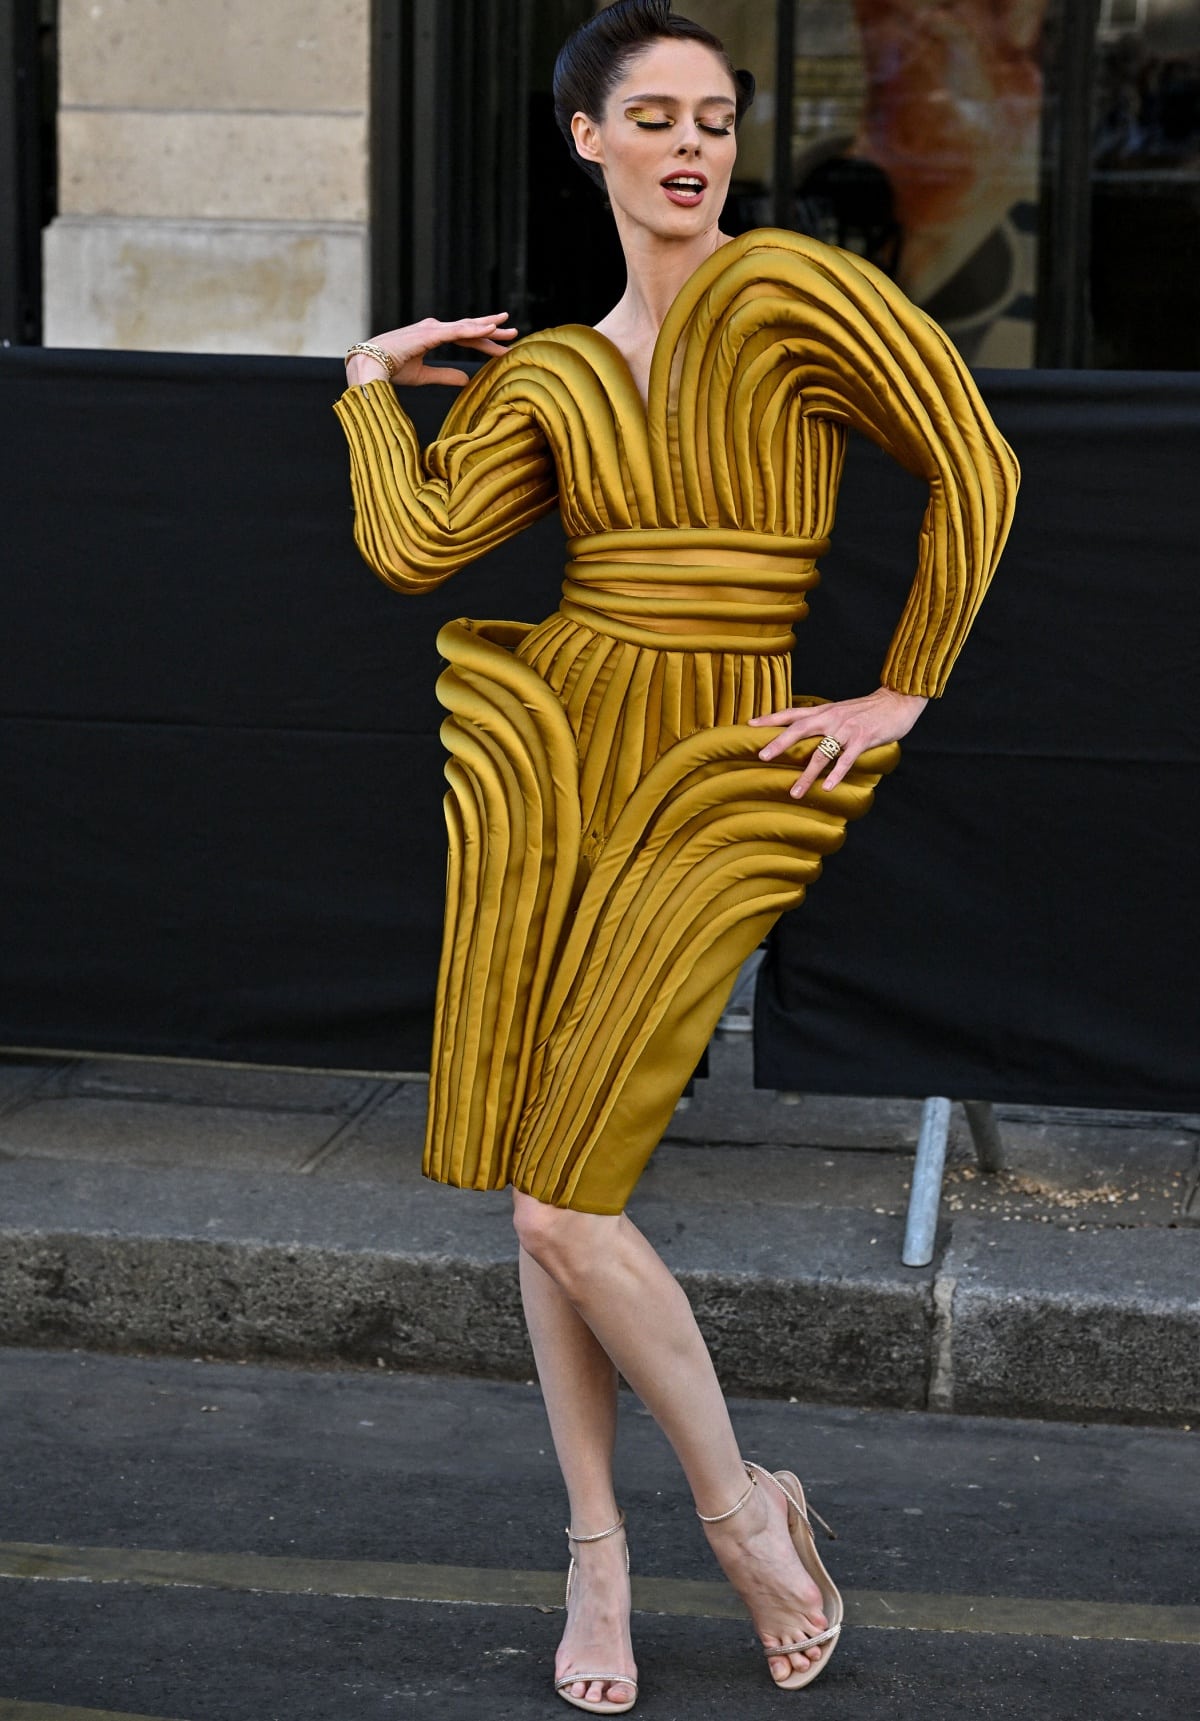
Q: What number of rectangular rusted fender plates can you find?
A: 0